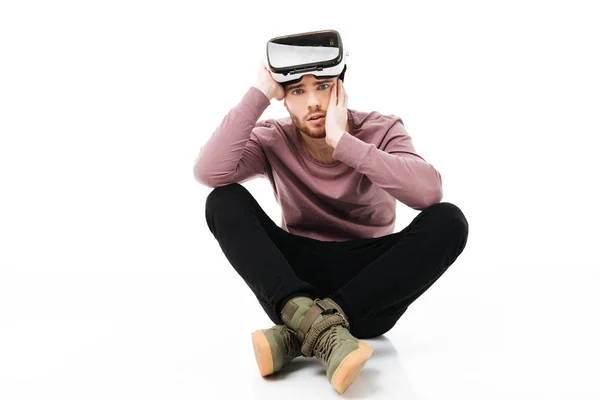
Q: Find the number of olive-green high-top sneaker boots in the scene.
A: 2